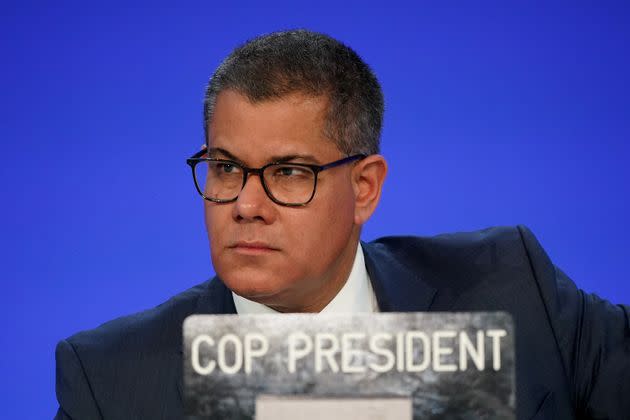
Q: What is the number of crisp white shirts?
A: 1